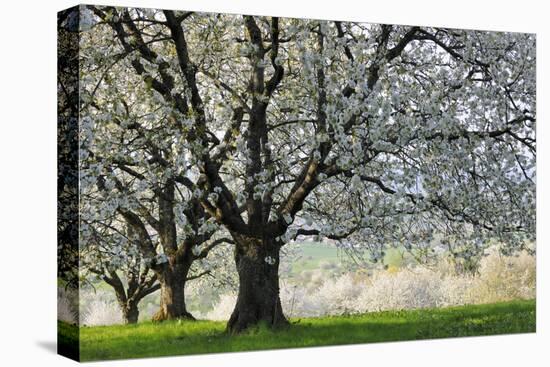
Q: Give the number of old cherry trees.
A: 3